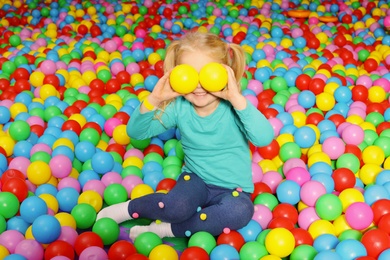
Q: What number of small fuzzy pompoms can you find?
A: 10